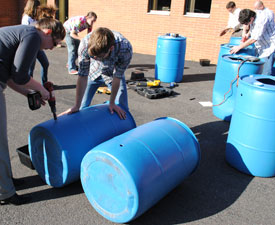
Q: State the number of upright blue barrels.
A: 5